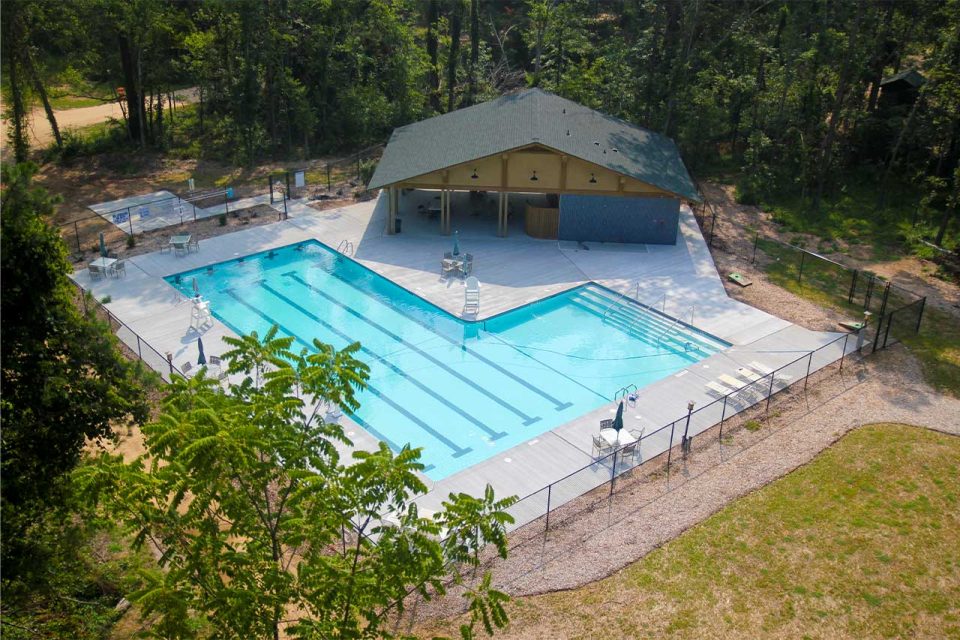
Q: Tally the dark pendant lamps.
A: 3